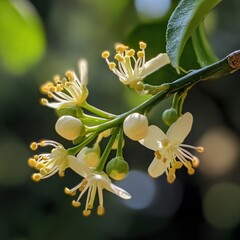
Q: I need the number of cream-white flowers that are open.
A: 5